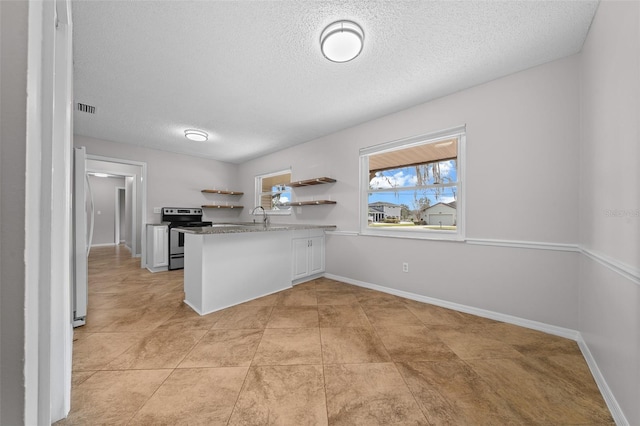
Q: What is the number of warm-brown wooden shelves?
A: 4